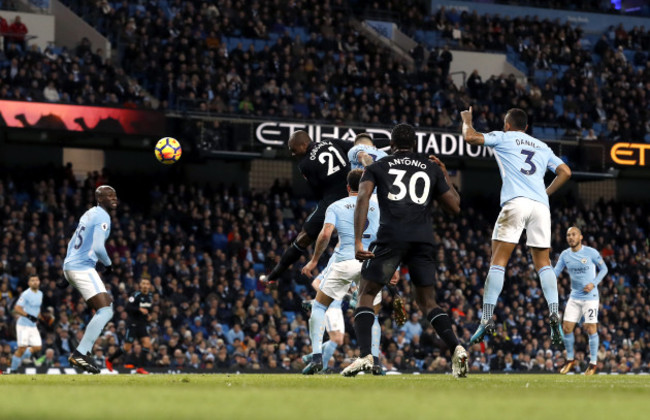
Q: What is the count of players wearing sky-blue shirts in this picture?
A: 6